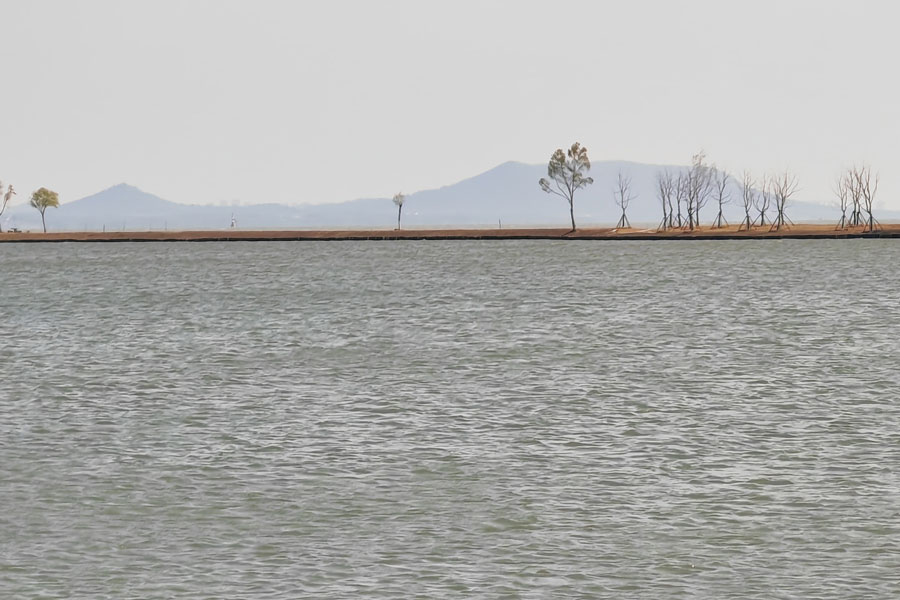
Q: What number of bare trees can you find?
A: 15